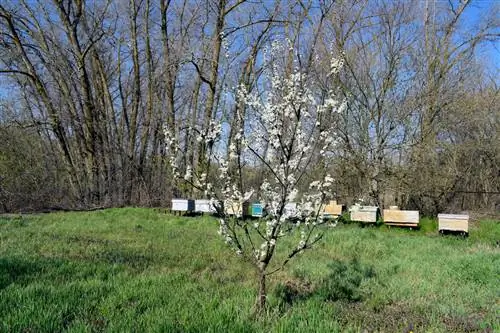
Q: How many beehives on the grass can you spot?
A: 9